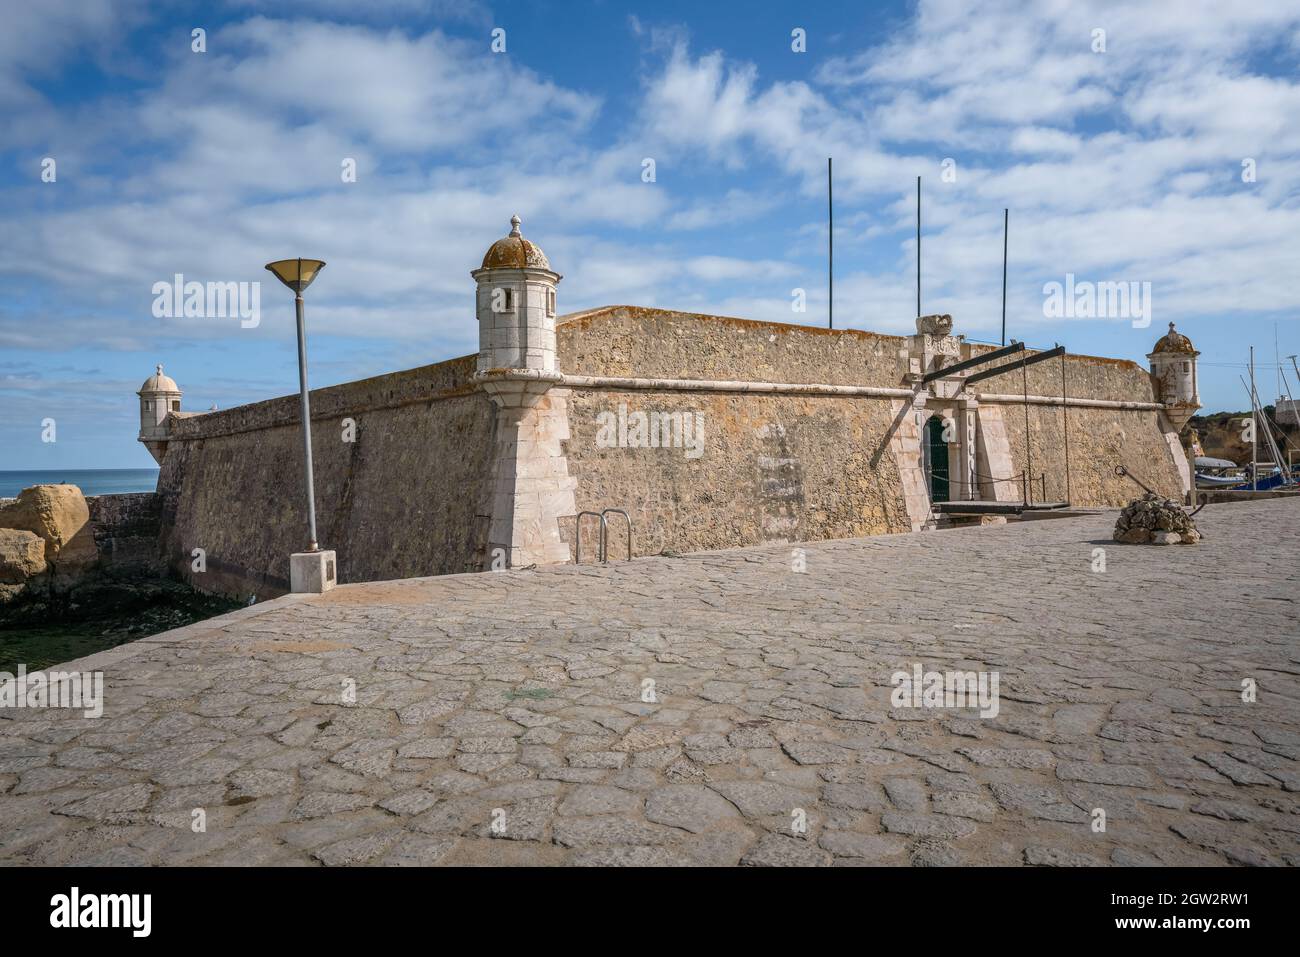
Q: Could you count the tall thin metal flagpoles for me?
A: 3